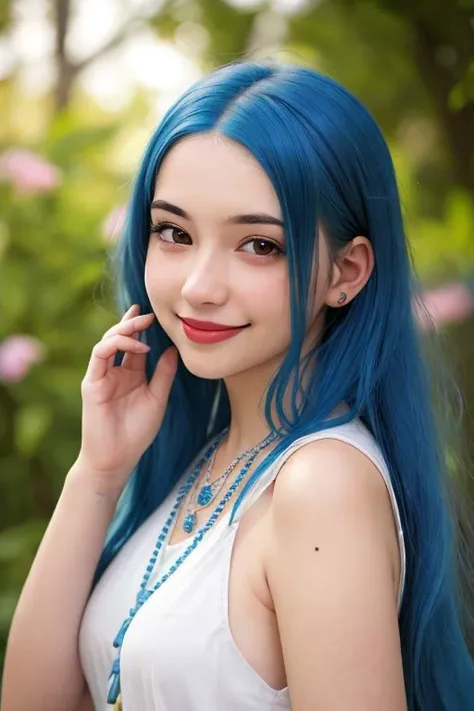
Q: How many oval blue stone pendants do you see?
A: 2